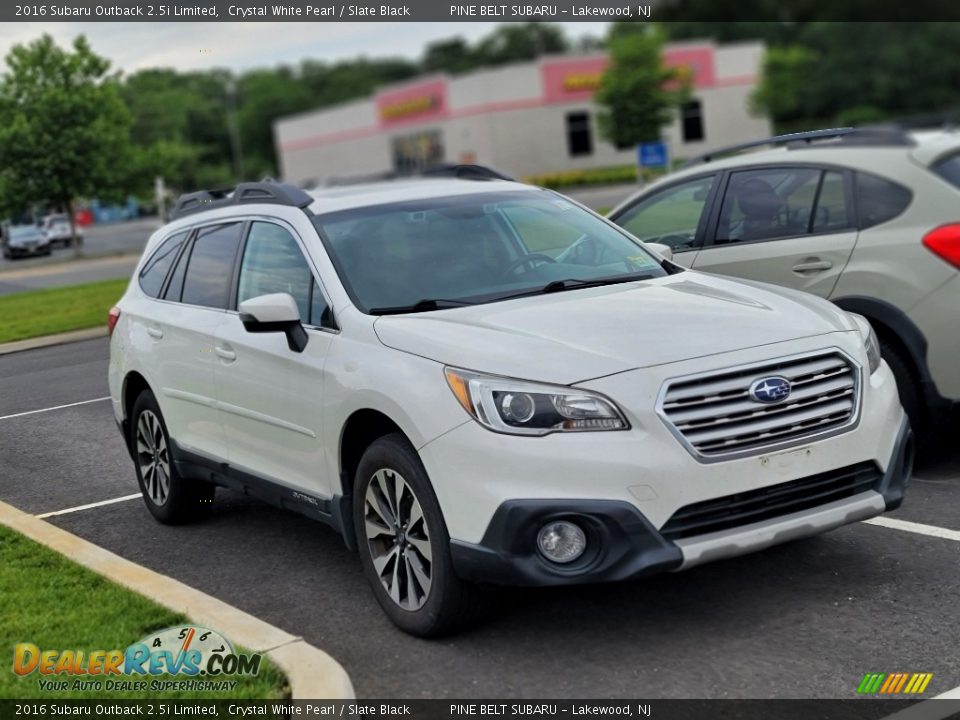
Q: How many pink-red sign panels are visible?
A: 2